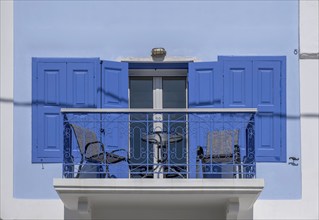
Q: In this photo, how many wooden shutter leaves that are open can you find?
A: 2